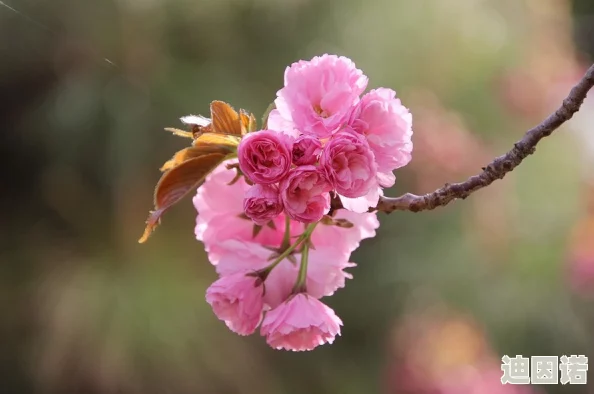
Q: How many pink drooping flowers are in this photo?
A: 2